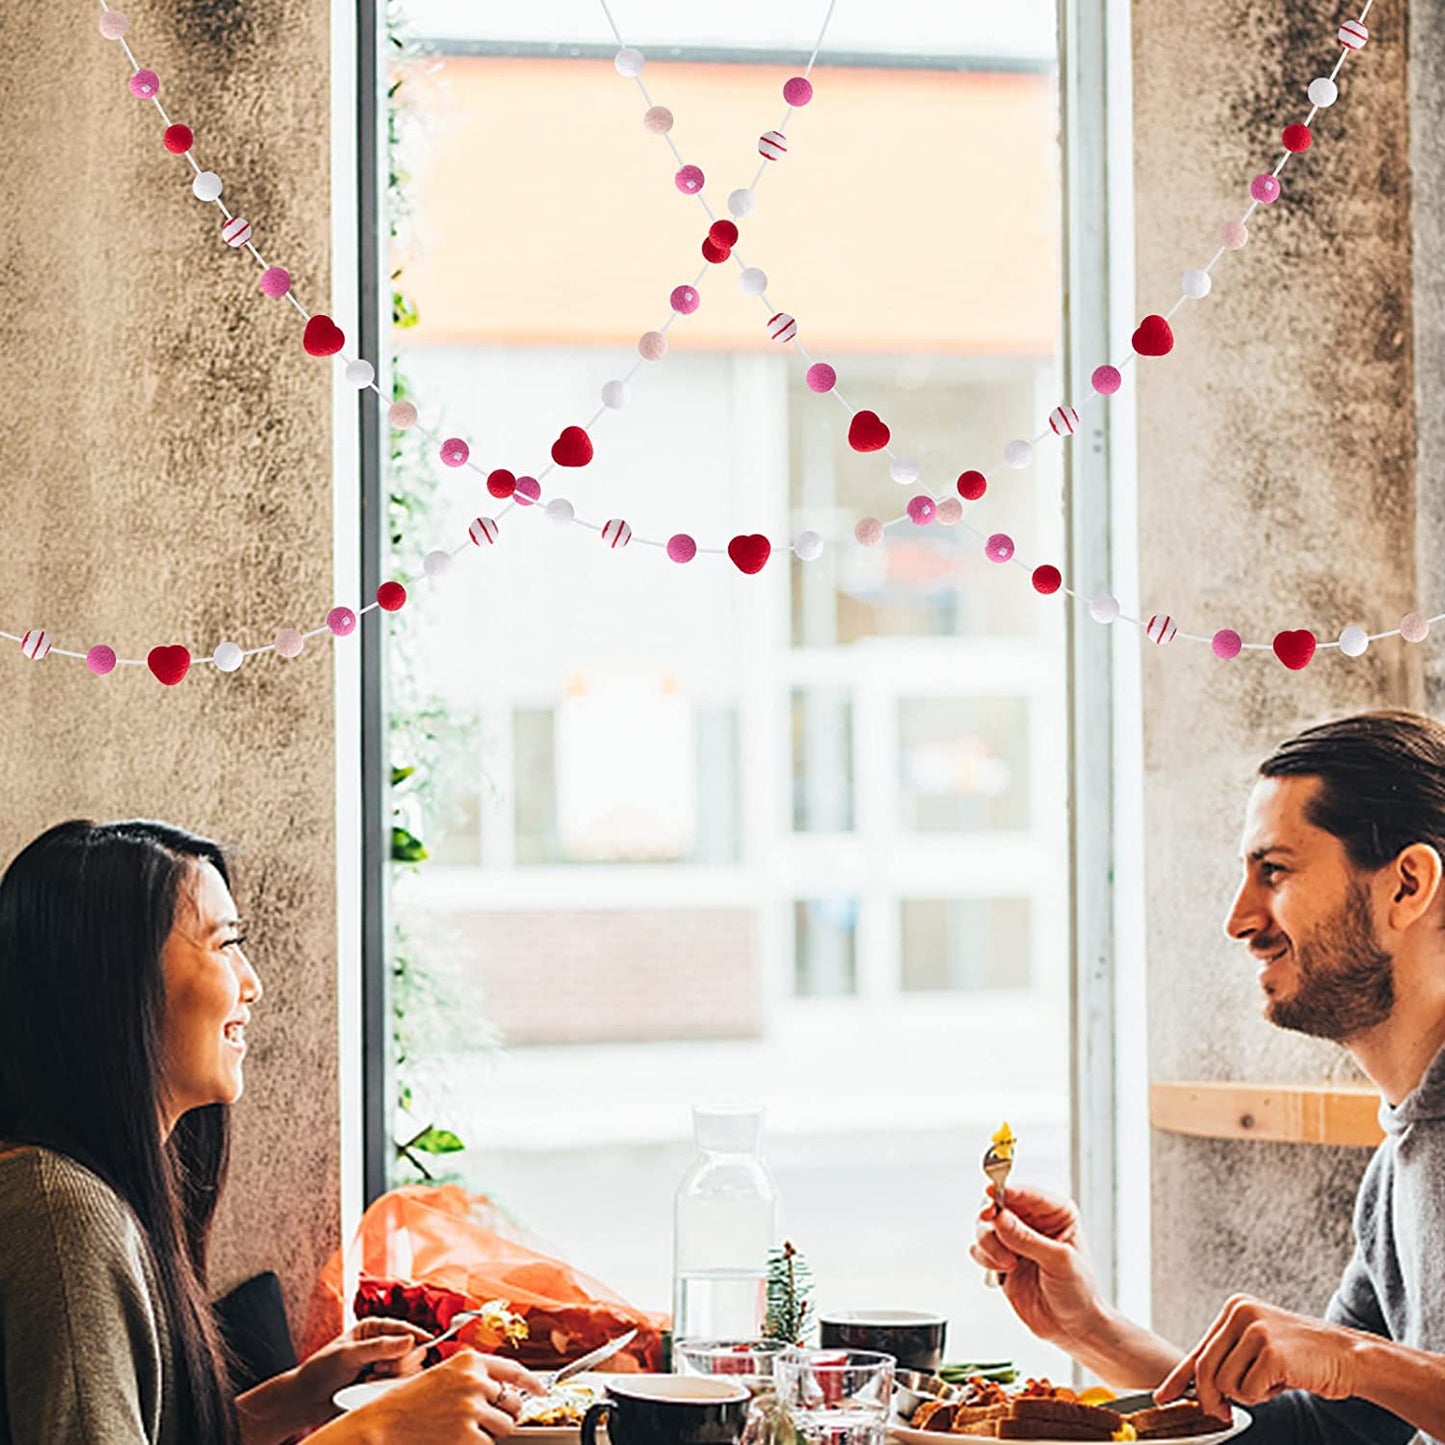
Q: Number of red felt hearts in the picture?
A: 7